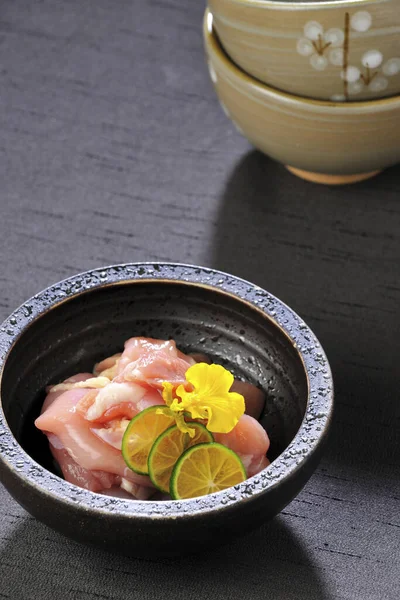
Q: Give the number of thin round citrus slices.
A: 3